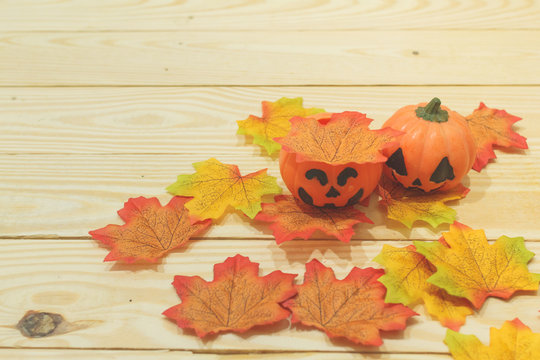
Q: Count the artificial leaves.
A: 12